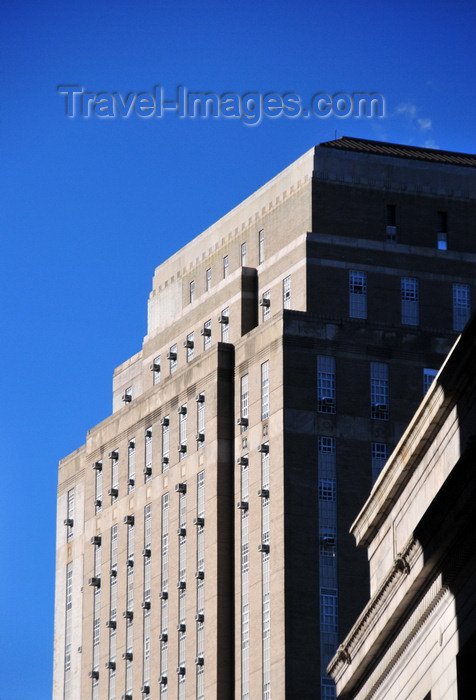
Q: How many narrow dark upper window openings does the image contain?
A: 2